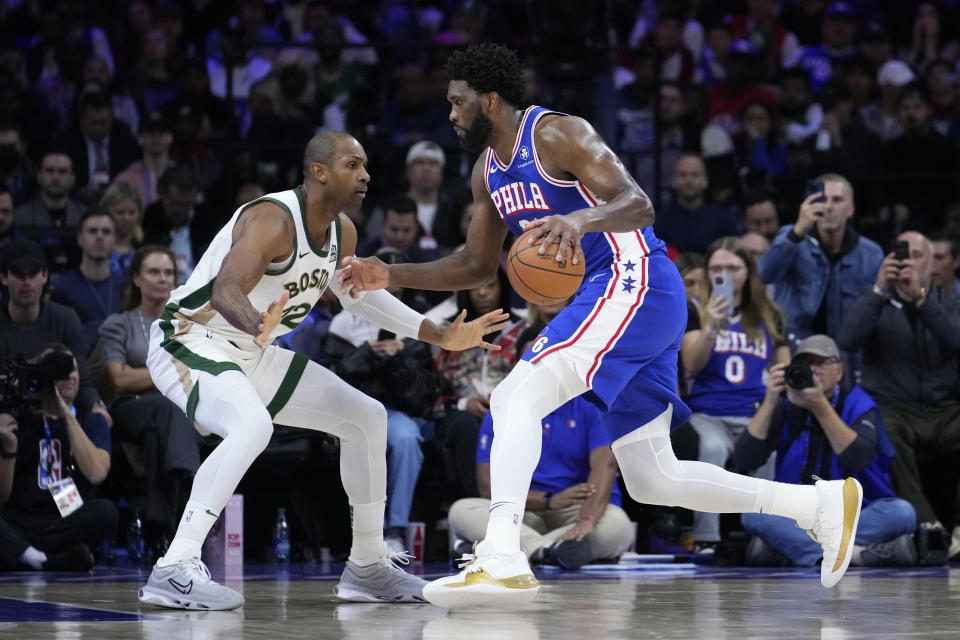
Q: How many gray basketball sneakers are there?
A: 2